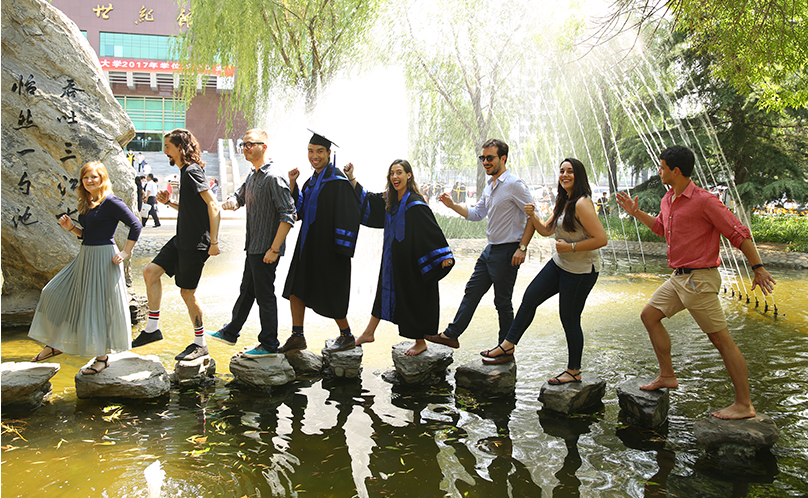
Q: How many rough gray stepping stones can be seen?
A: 11